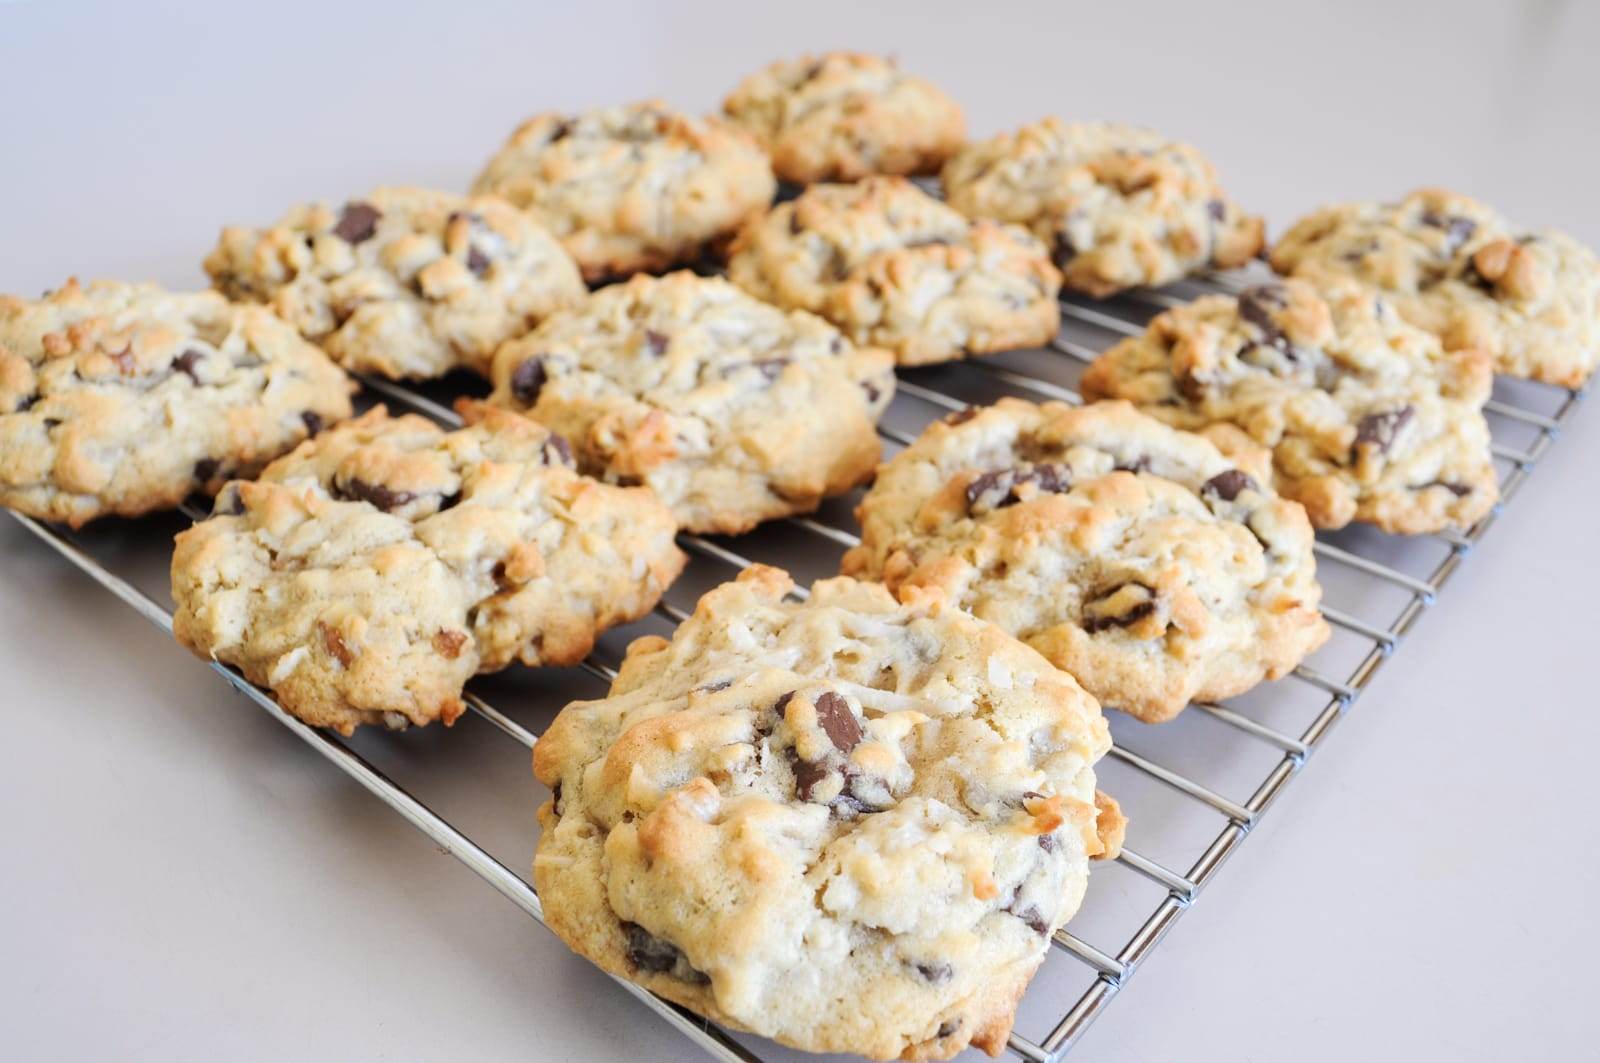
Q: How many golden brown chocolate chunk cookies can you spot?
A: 12